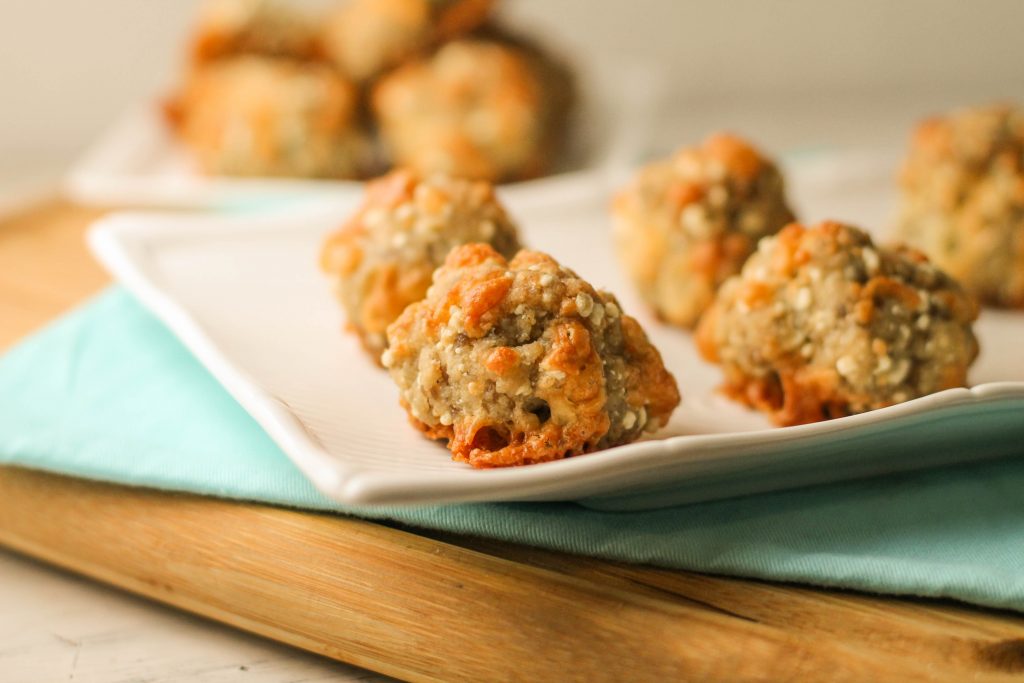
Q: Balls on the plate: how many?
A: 5